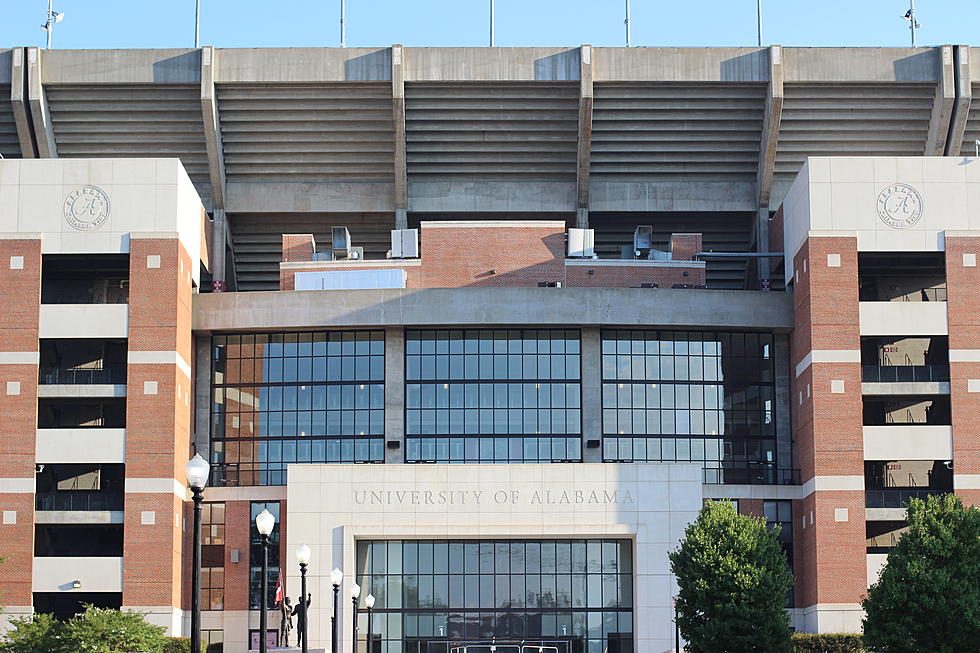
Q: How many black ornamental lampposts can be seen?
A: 6